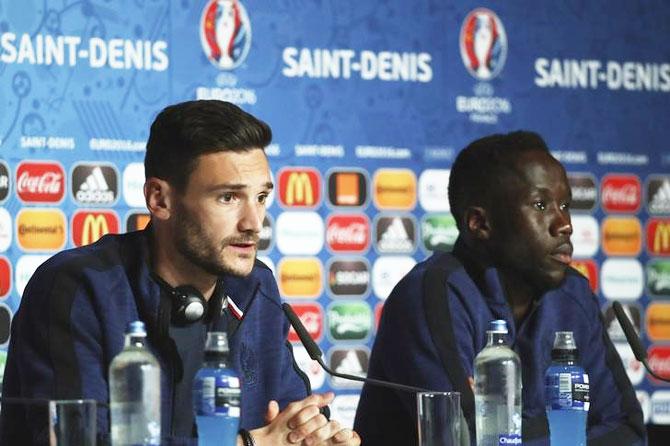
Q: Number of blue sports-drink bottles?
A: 2